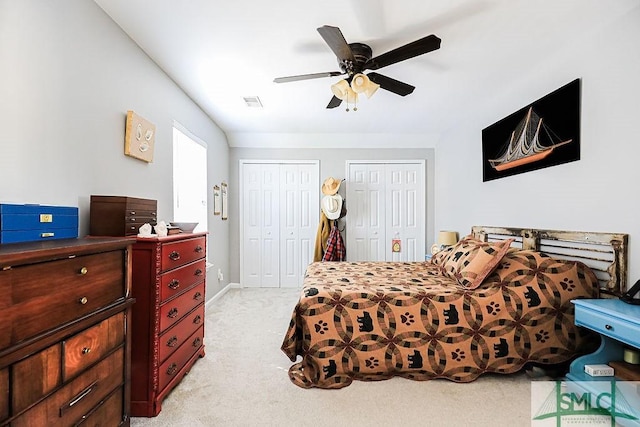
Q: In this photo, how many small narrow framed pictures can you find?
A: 2